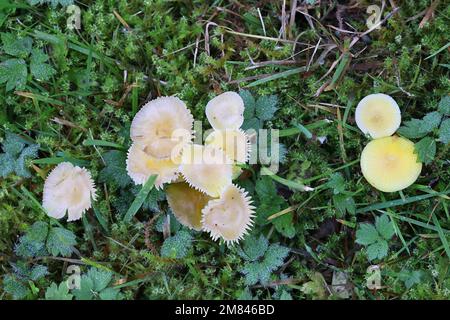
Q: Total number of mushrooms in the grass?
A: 10